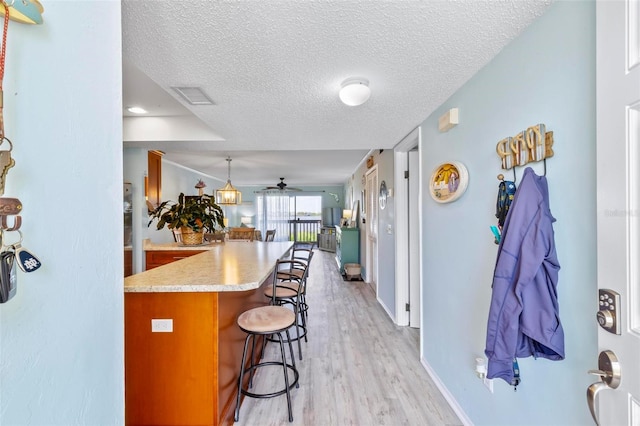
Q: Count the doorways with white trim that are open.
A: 1